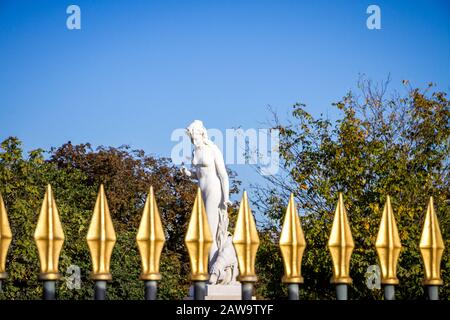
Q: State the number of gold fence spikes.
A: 10